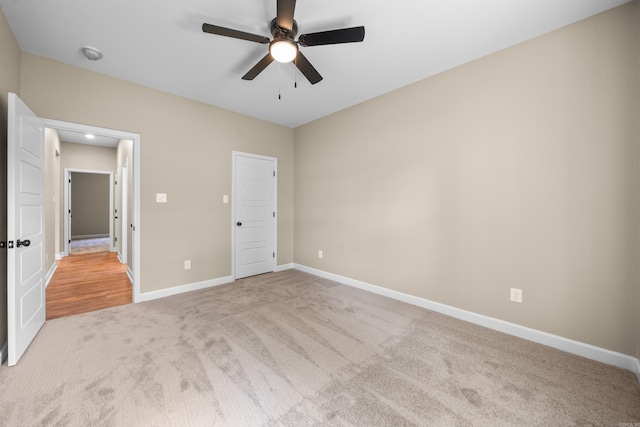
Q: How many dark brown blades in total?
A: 5